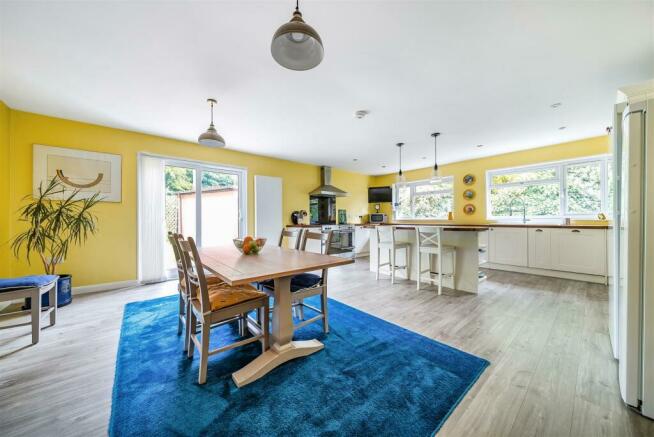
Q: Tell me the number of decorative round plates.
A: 3